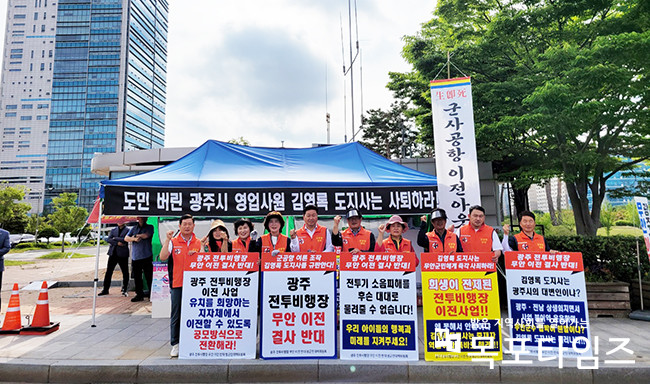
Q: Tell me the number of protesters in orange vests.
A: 10